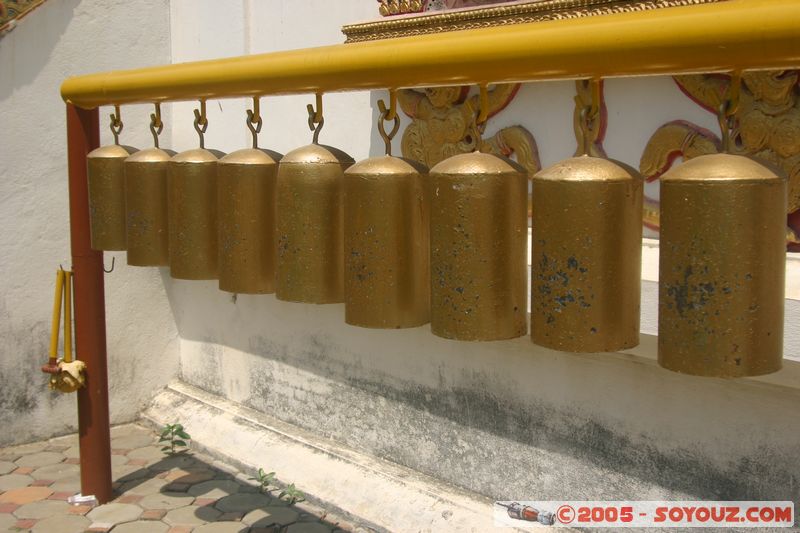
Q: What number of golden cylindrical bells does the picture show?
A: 9